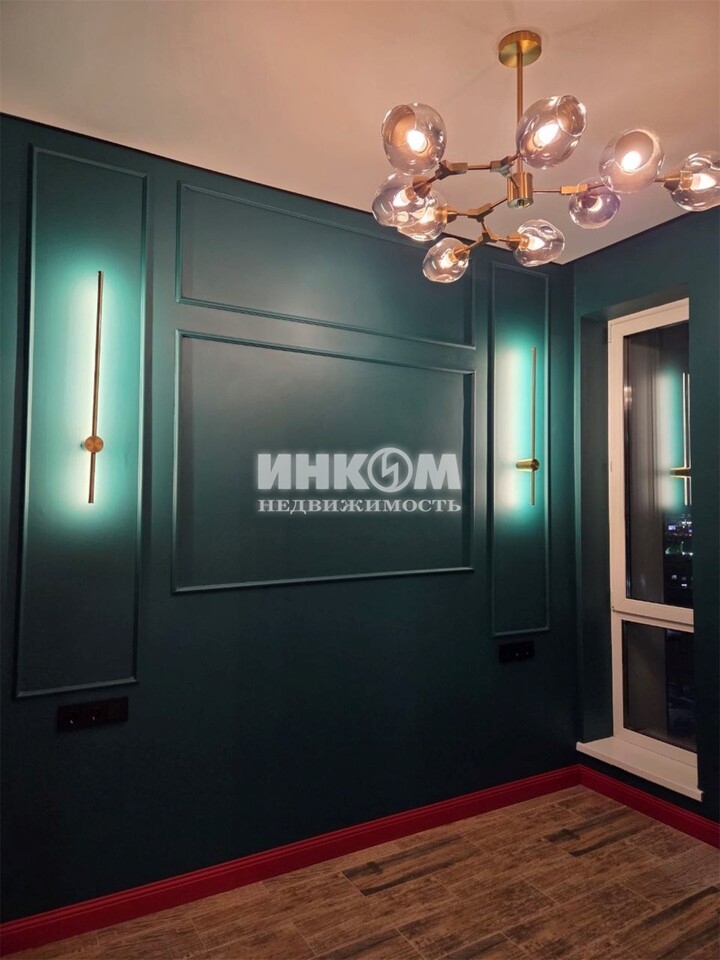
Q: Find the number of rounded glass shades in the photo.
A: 9